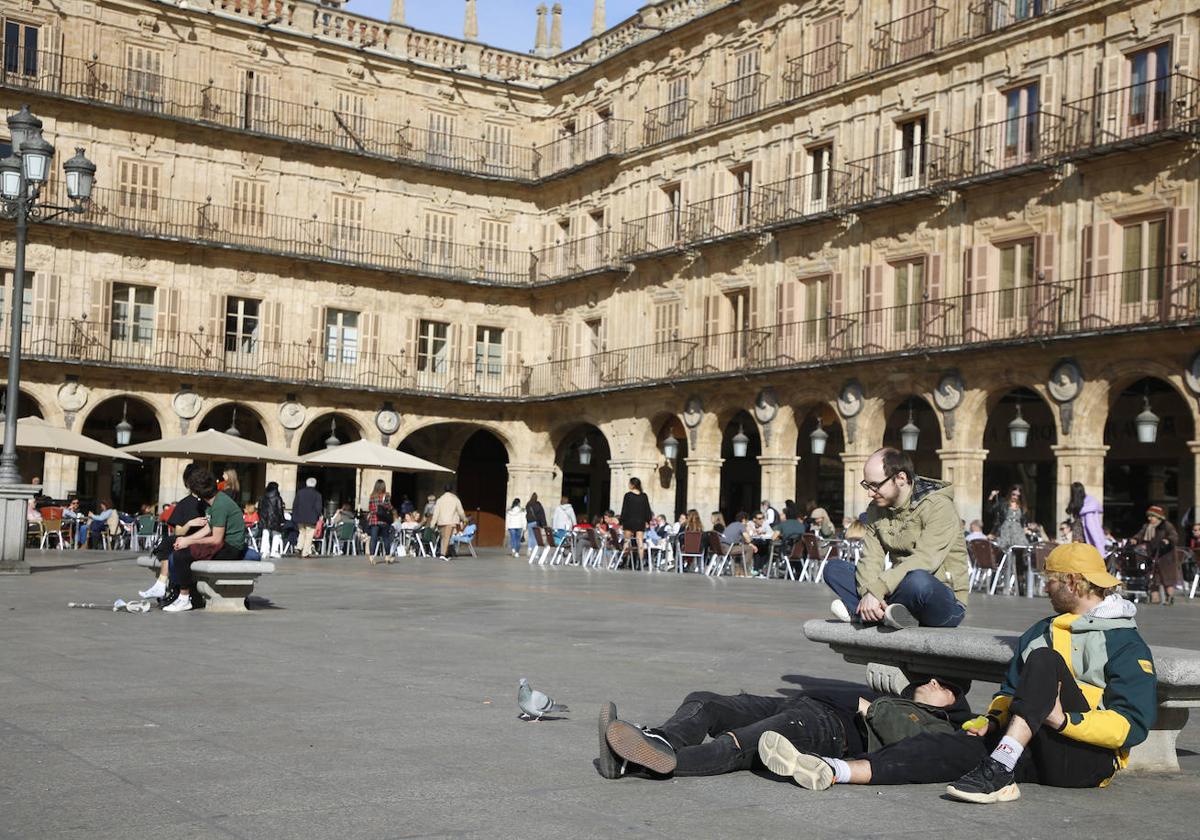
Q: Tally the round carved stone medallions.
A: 10